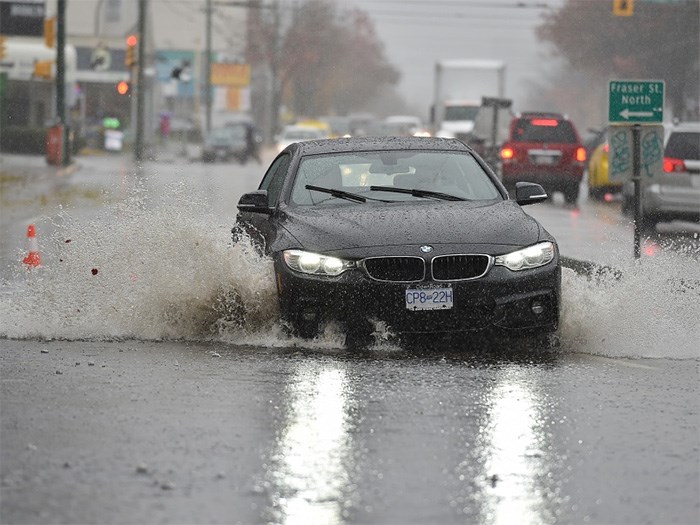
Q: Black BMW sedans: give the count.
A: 1